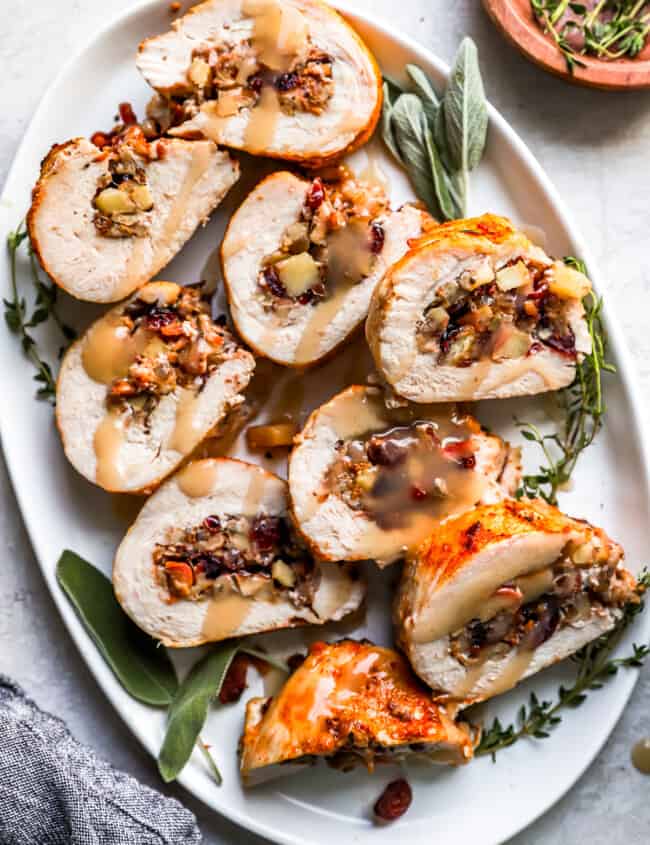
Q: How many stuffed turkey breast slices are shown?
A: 9